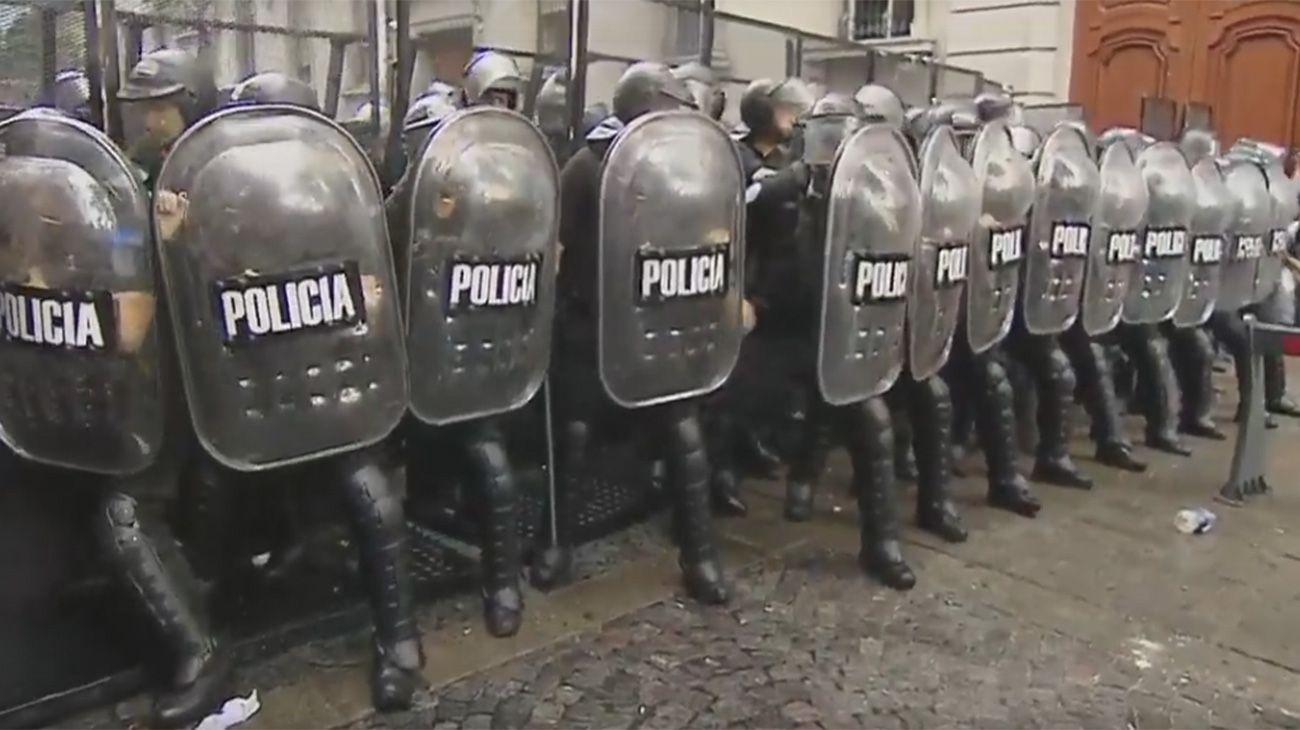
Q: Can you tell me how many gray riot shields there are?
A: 13